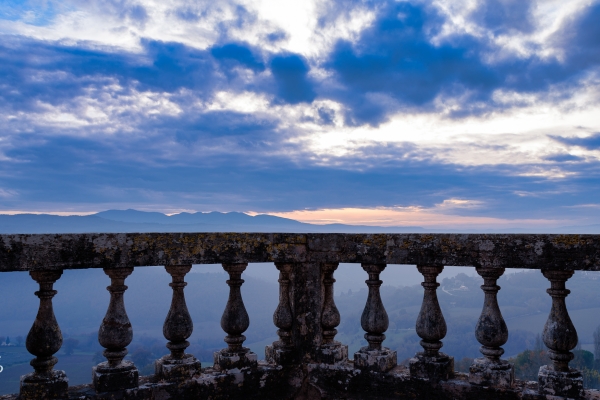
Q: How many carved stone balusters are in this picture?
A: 10